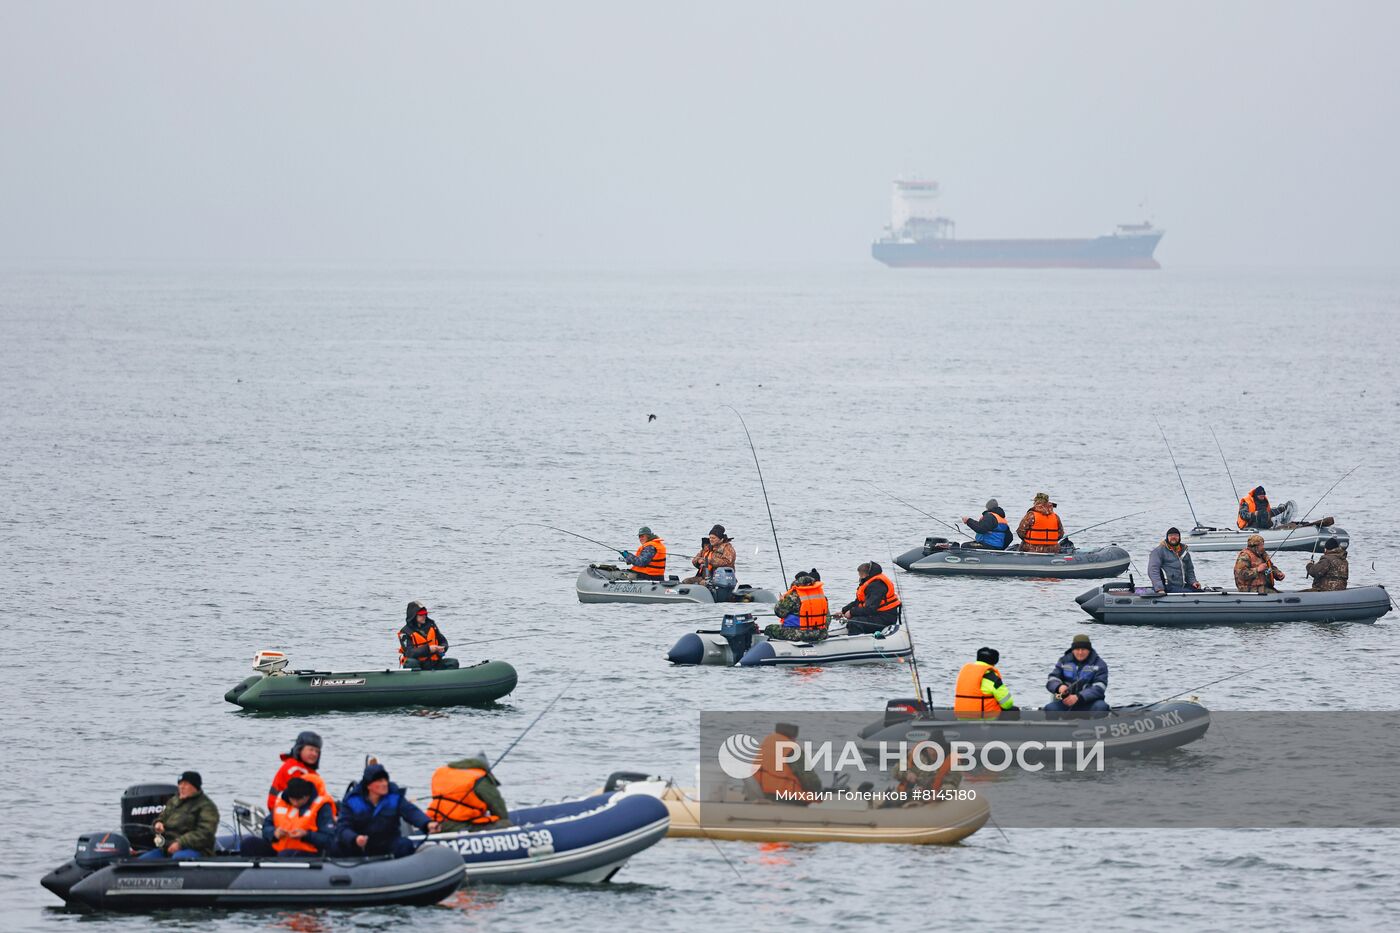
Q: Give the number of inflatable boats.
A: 10